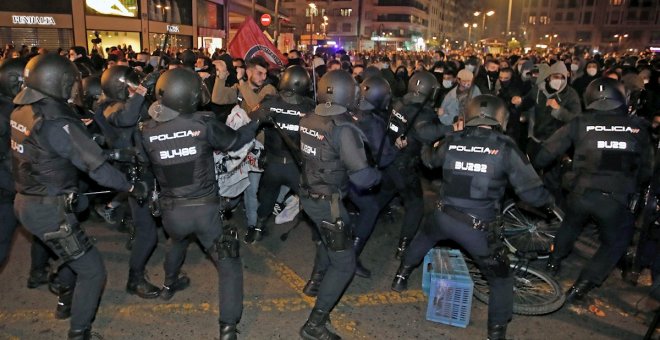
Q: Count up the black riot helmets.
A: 11